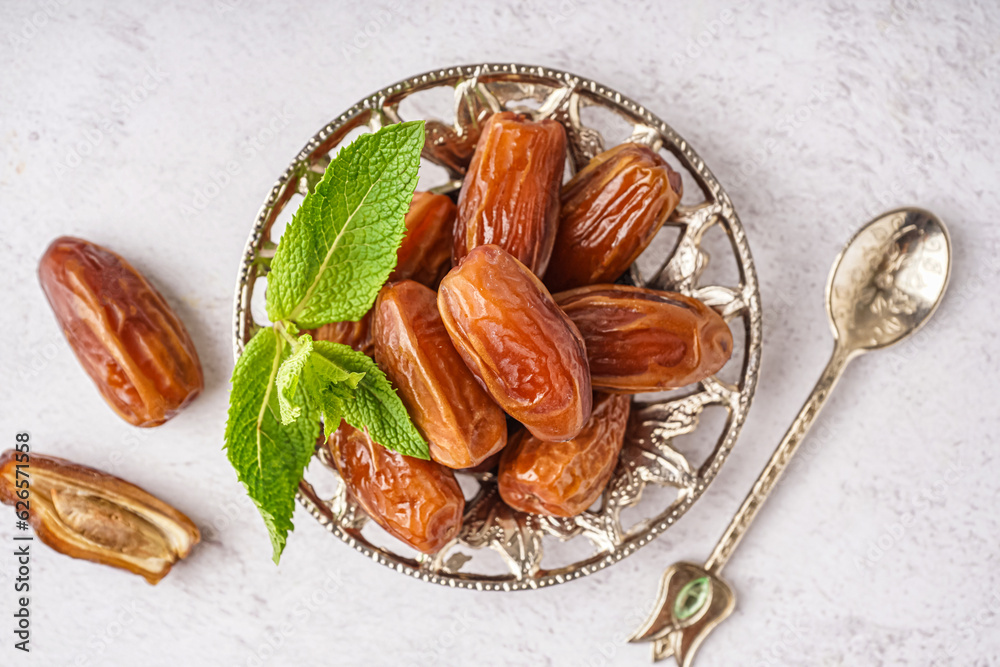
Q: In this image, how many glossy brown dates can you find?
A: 11